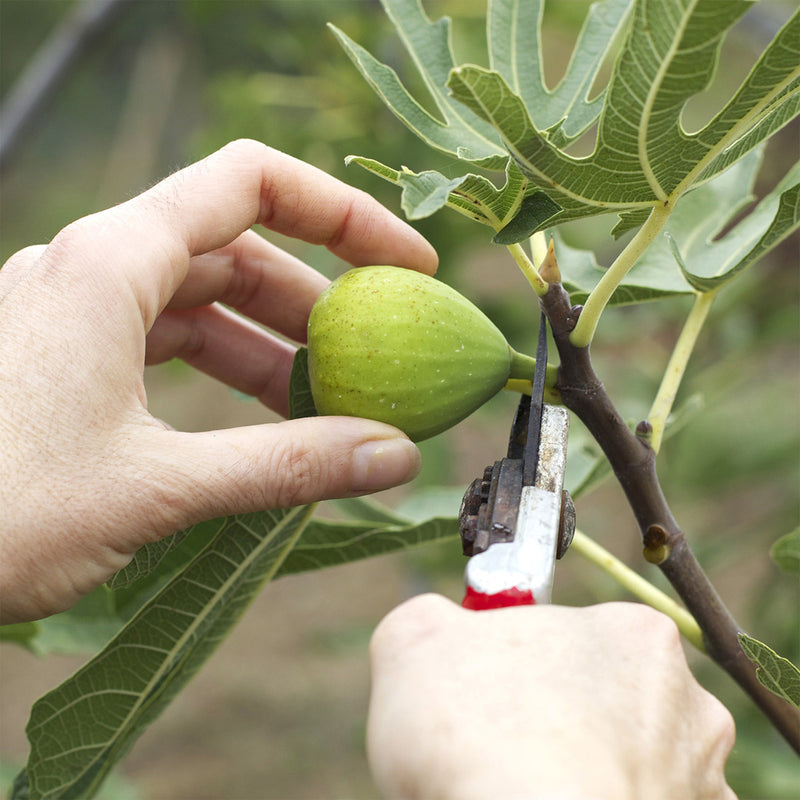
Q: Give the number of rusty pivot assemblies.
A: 1